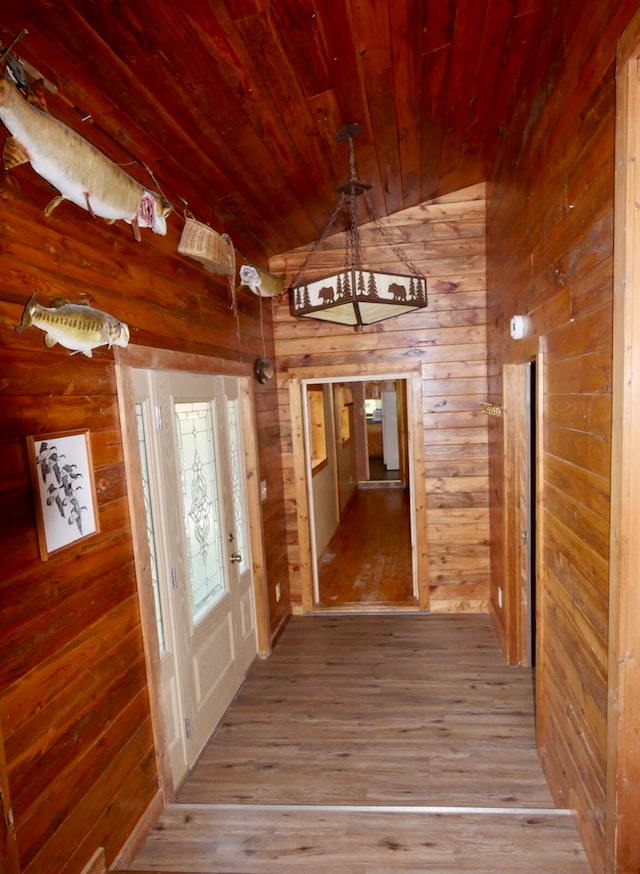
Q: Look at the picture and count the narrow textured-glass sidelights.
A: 2